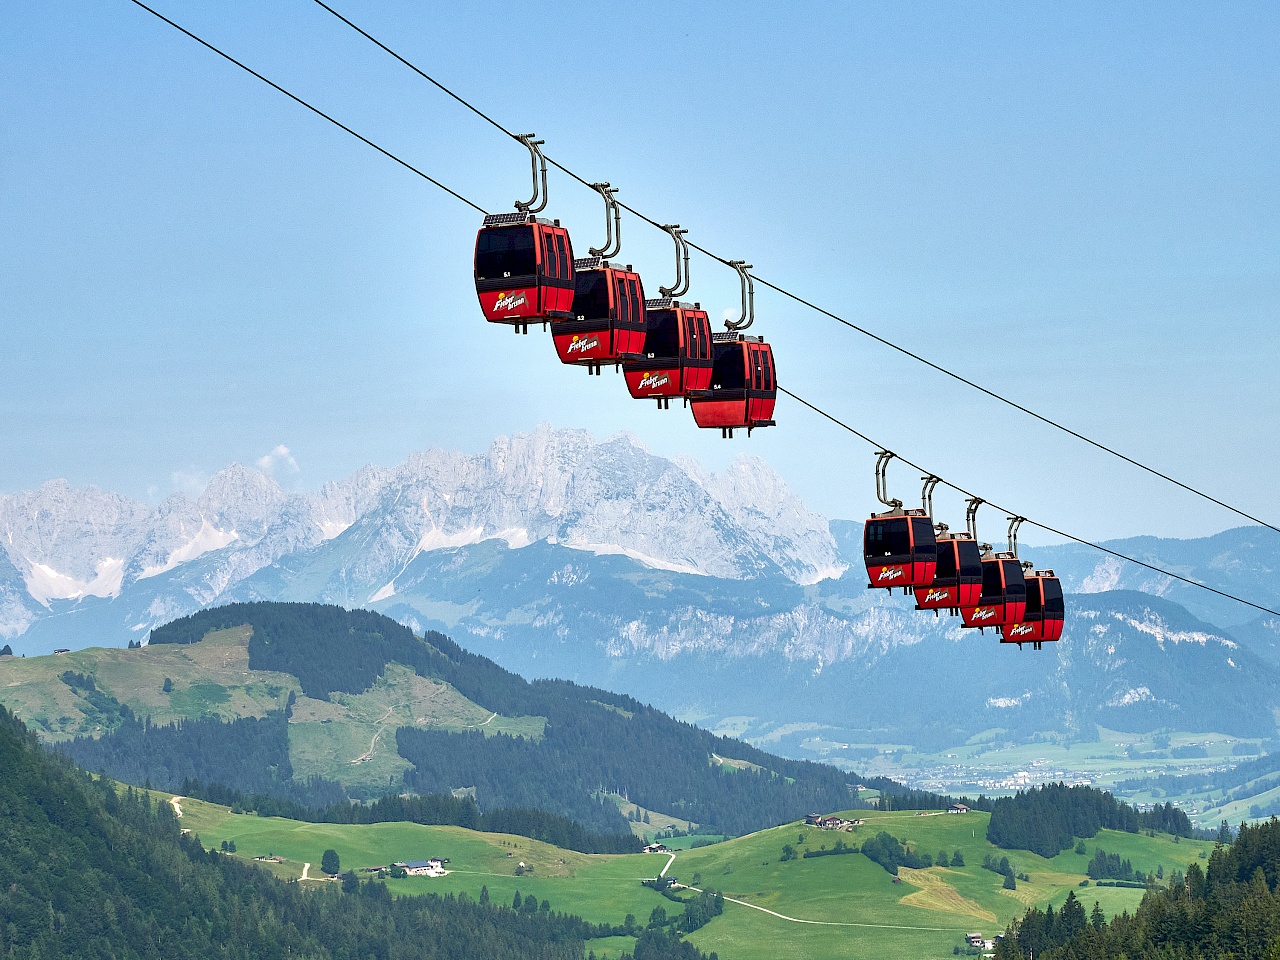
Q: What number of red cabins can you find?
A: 8